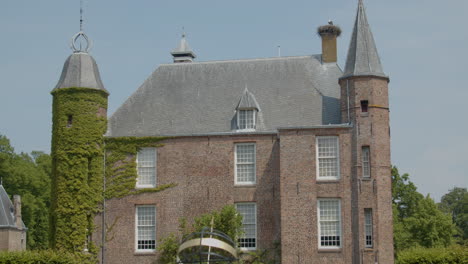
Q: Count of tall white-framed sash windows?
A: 6